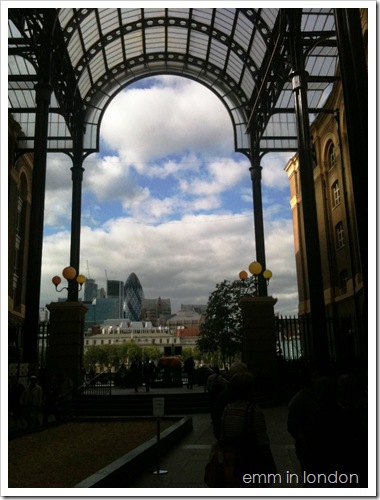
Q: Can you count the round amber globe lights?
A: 6